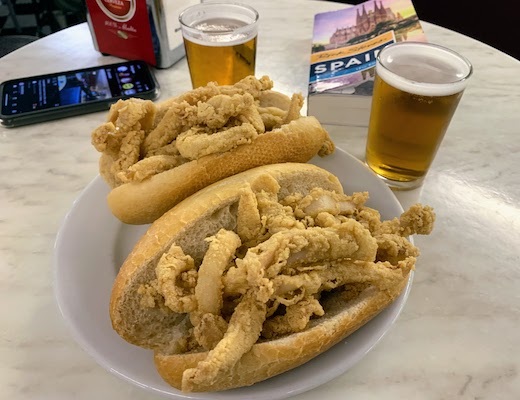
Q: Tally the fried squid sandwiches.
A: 2